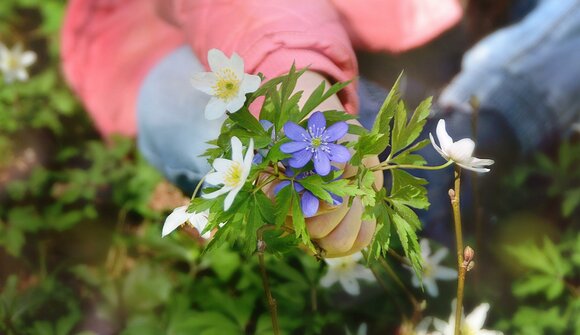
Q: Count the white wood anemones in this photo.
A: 8